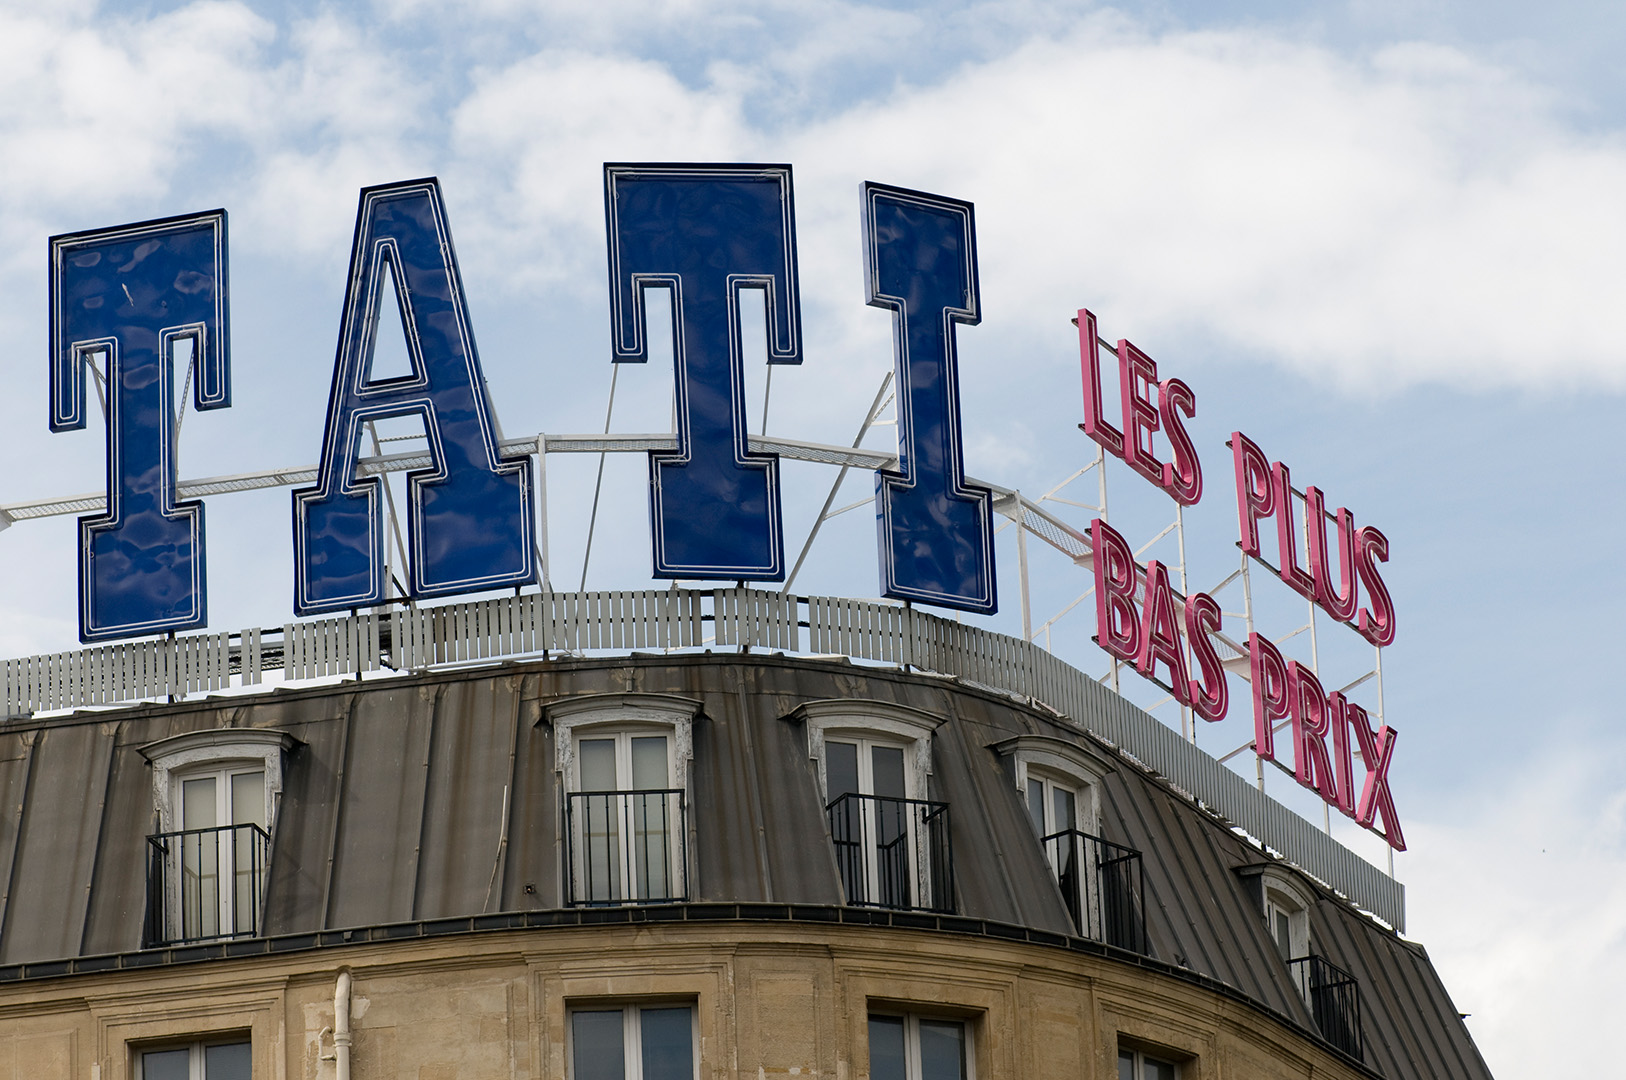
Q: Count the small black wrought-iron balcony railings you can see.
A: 5